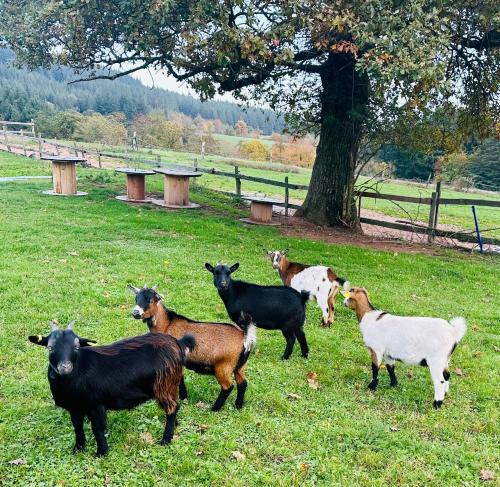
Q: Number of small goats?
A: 5